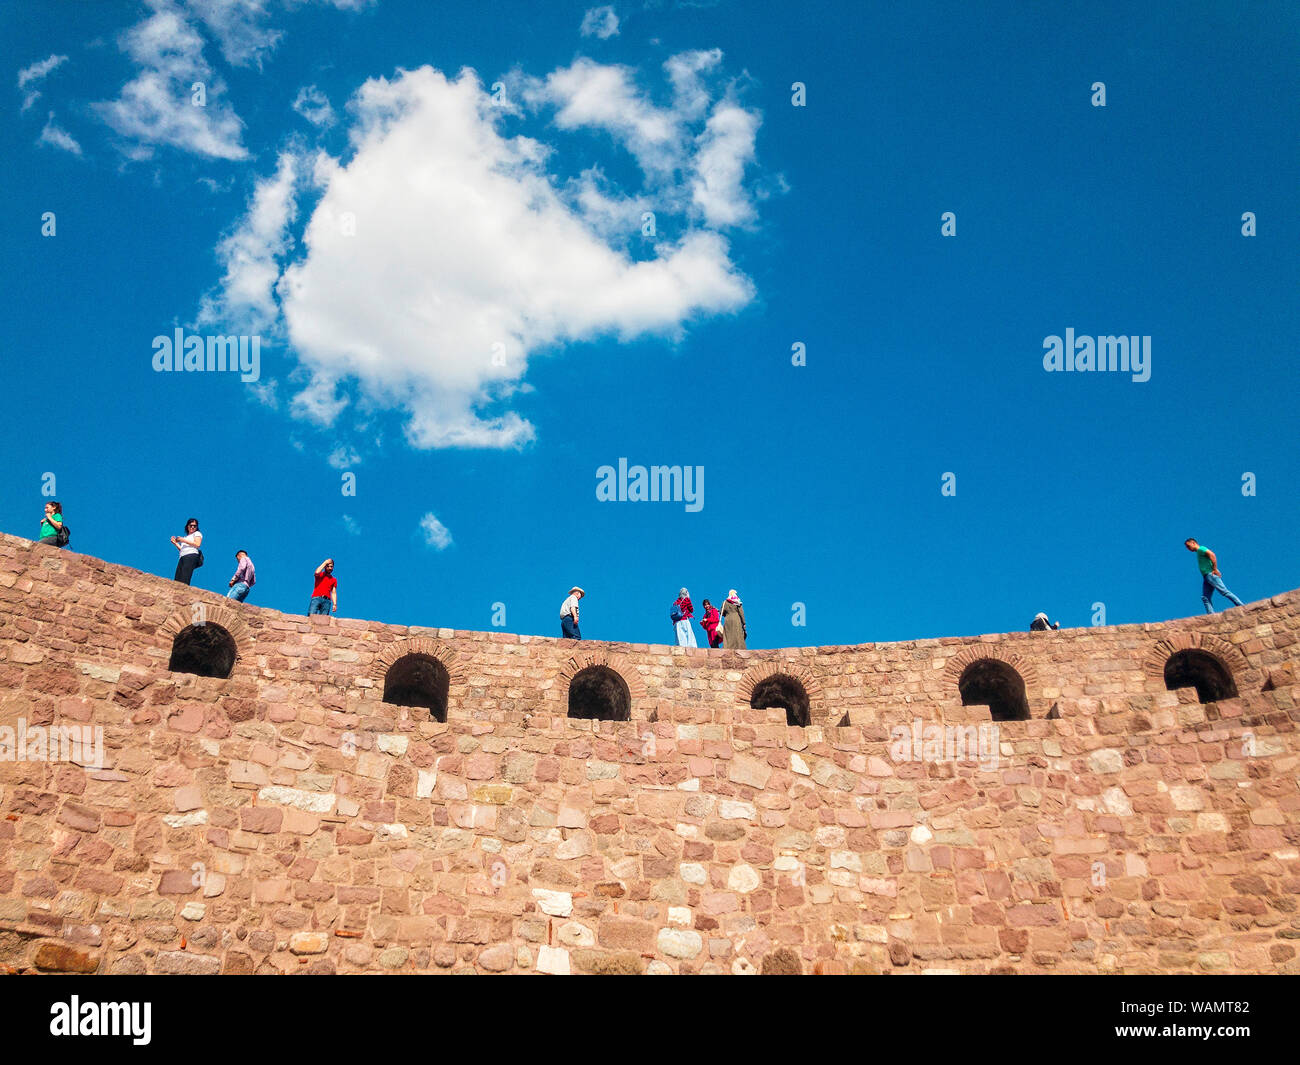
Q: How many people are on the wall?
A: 10